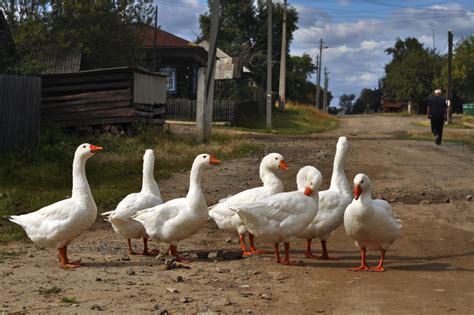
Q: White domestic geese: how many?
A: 7